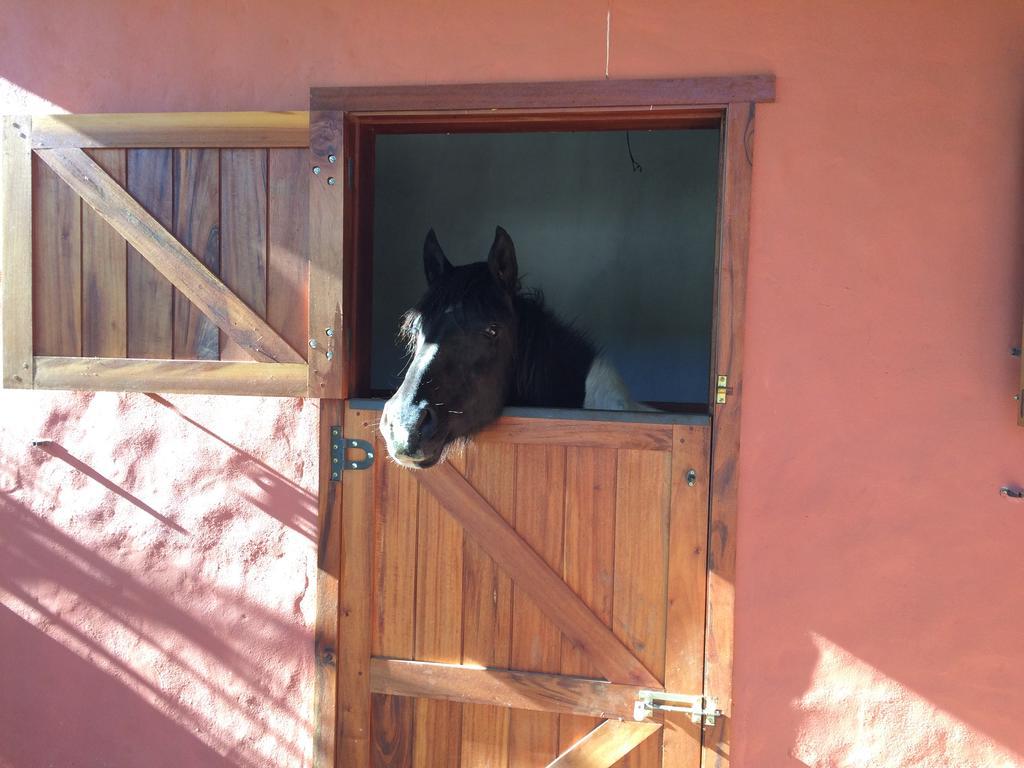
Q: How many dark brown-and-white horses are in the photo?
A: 1